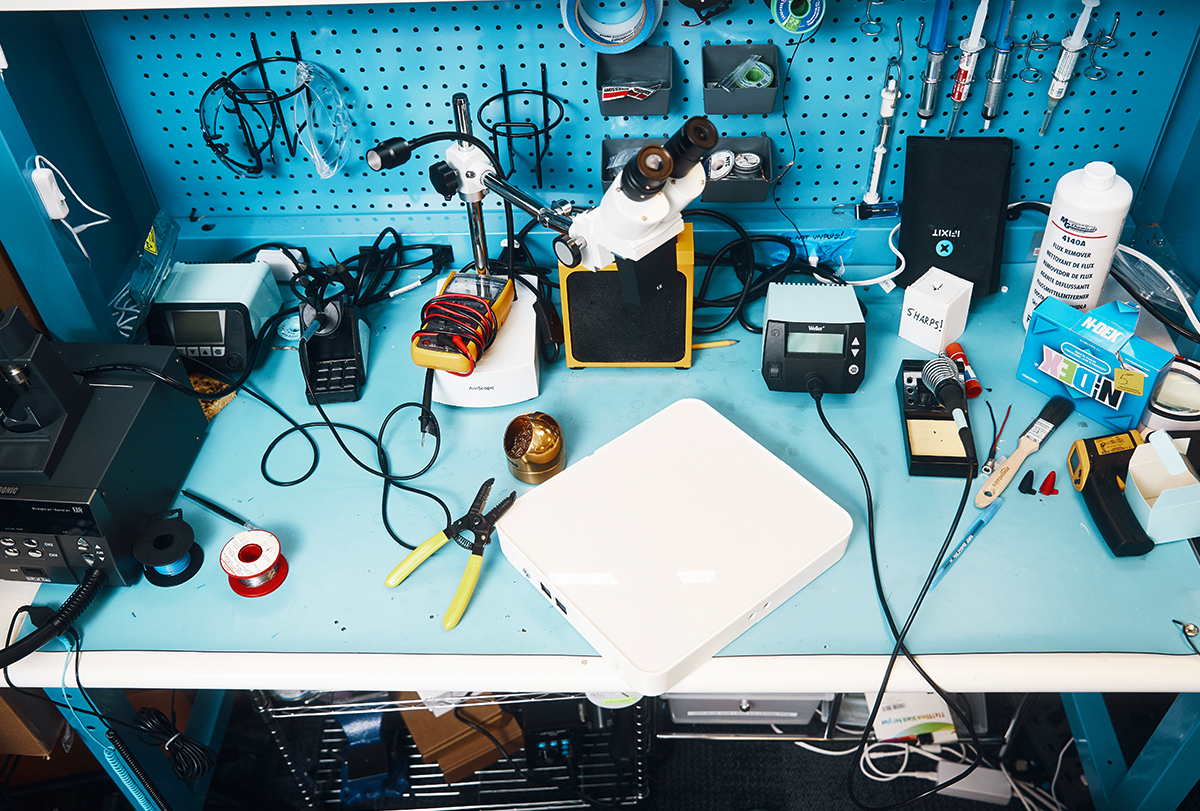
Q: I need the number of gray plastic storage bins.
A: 4